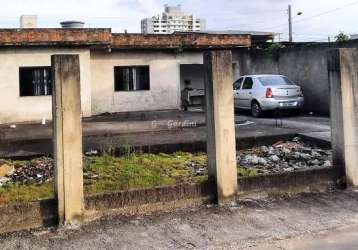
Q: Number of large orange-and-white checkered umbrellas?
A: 0